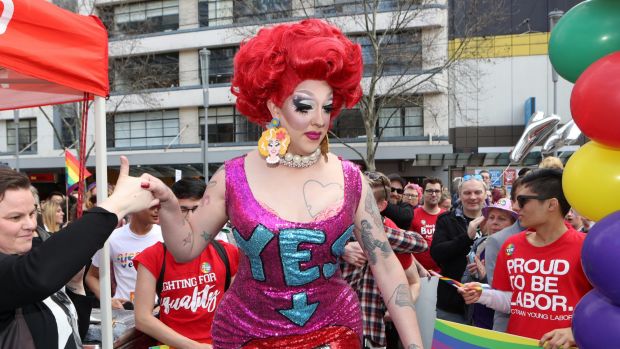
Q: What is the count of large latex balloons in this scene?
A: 5